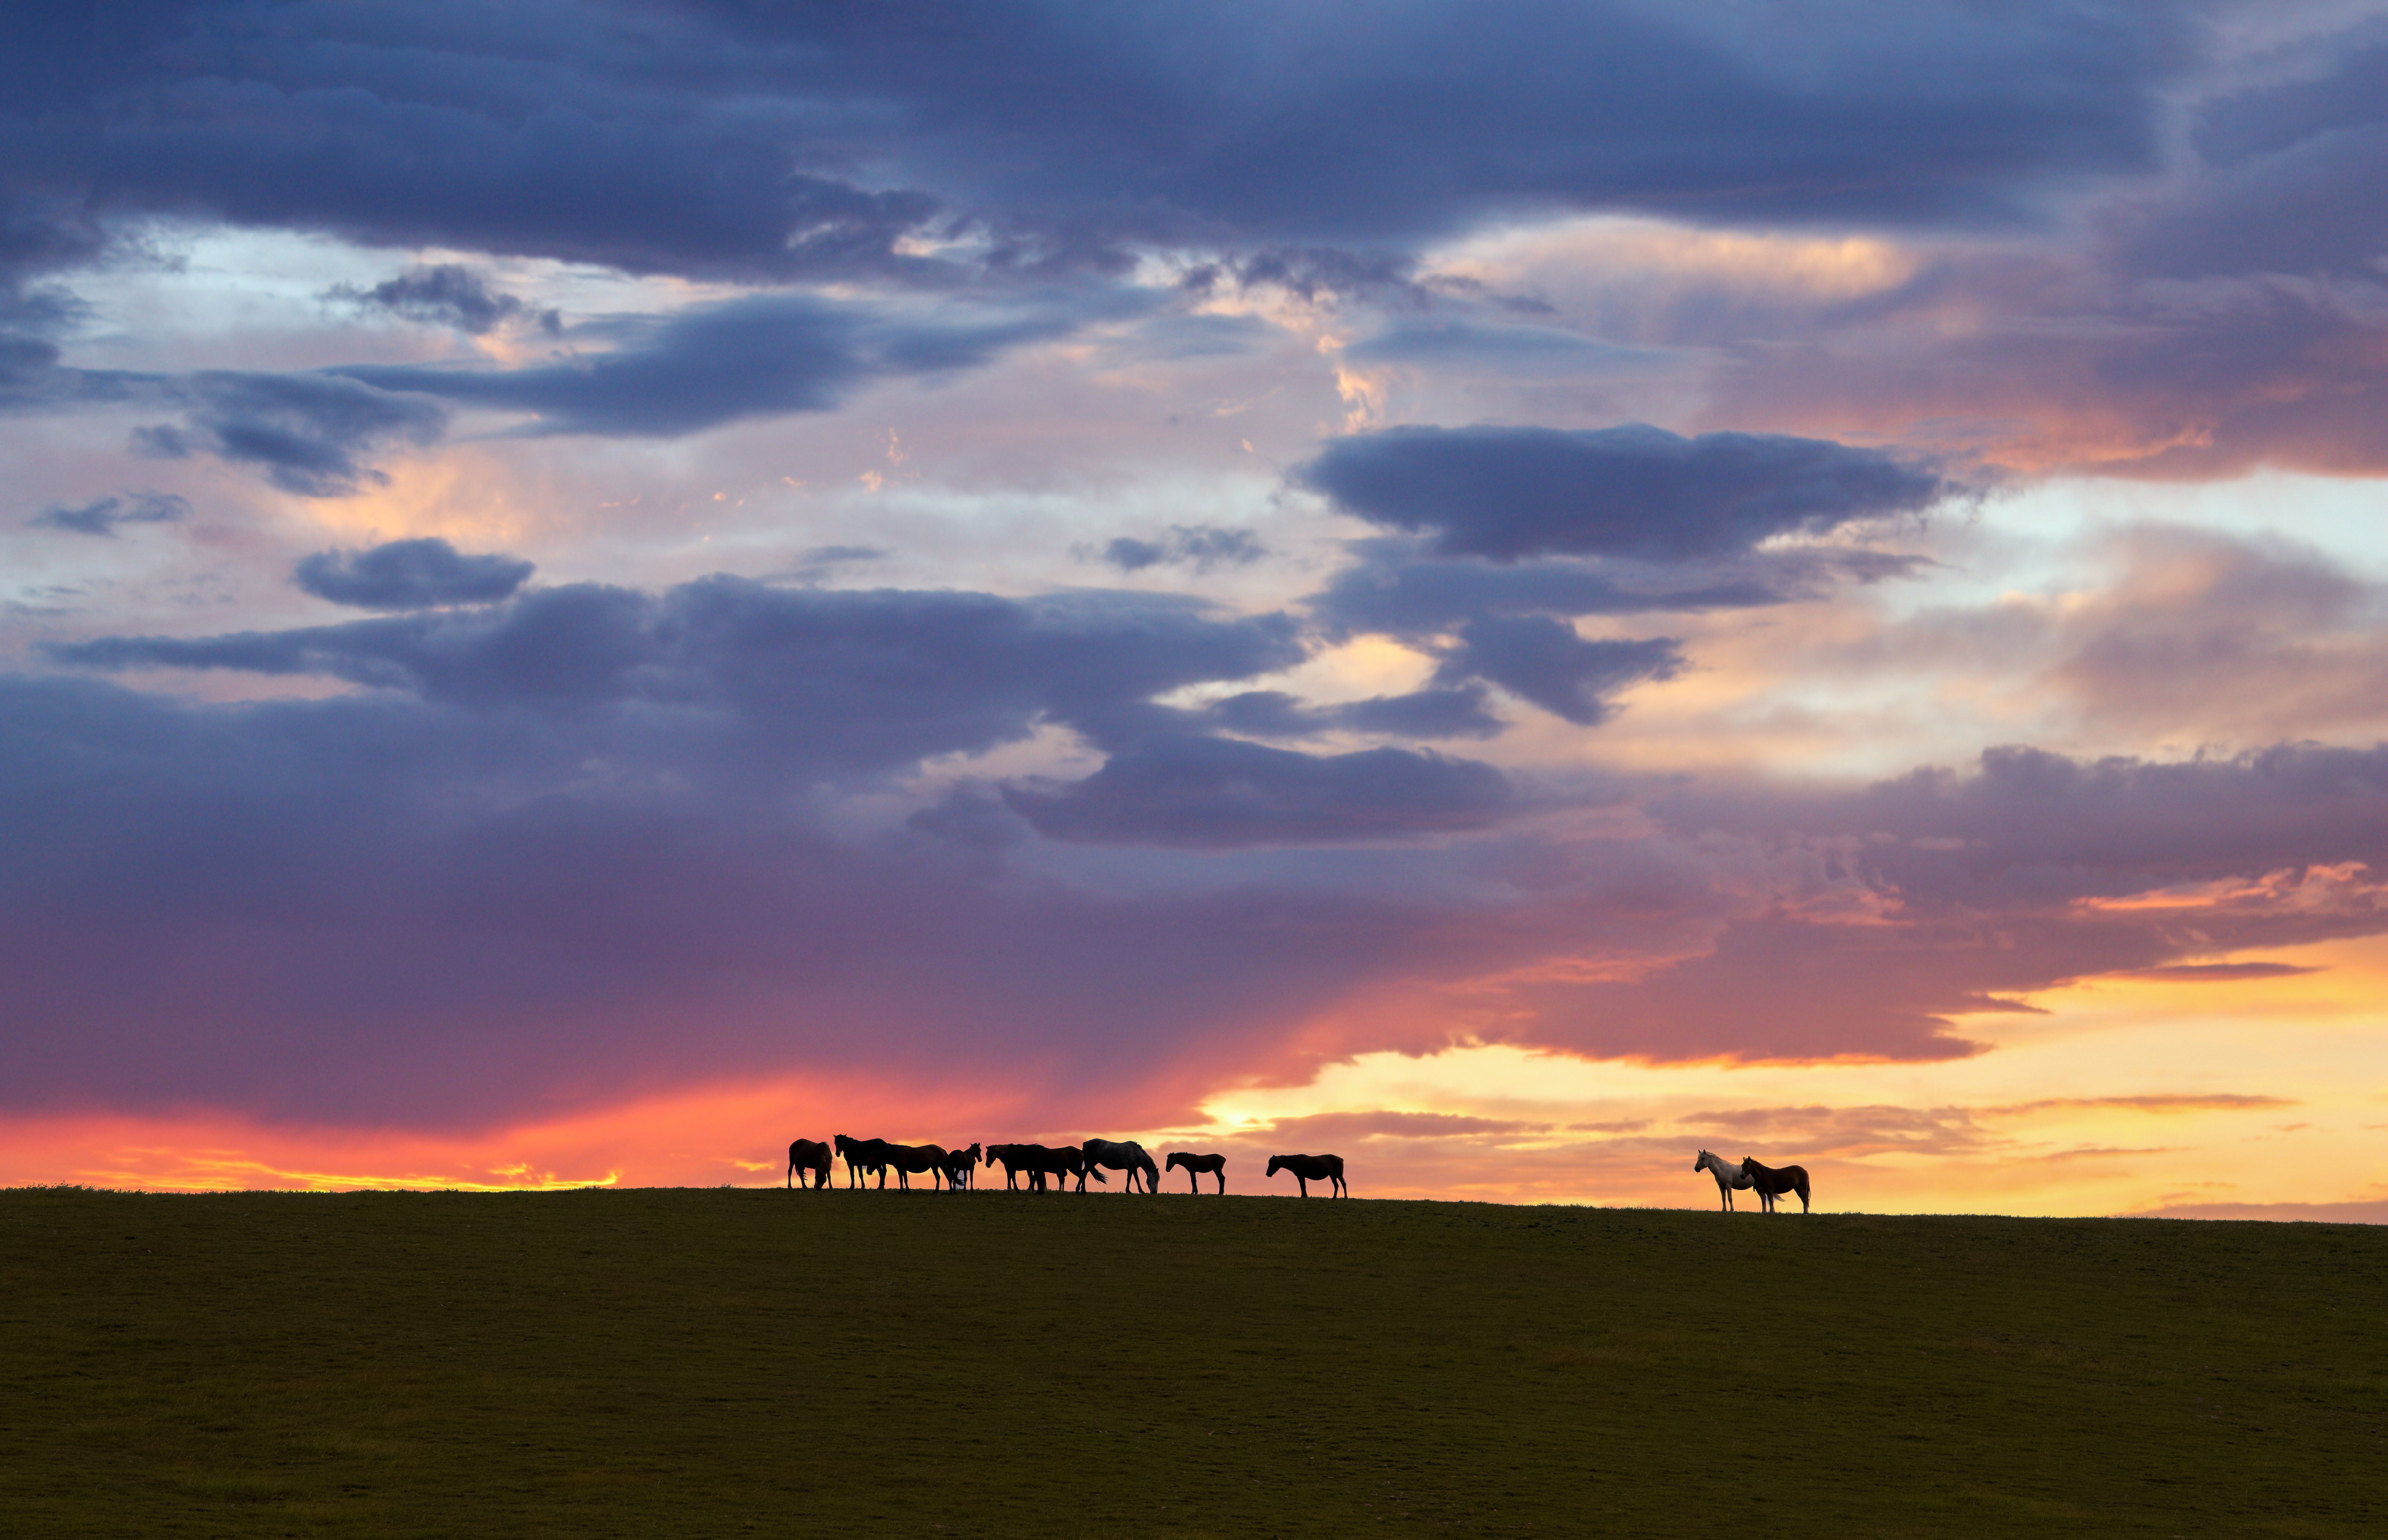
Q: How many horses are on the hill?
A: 11